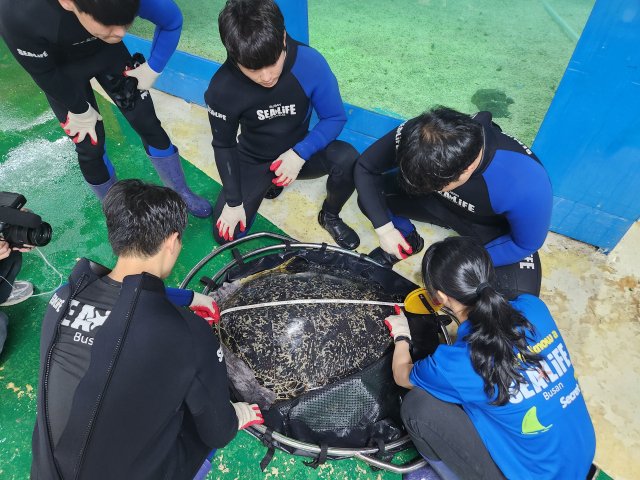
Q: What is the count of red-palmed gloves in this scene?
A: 8